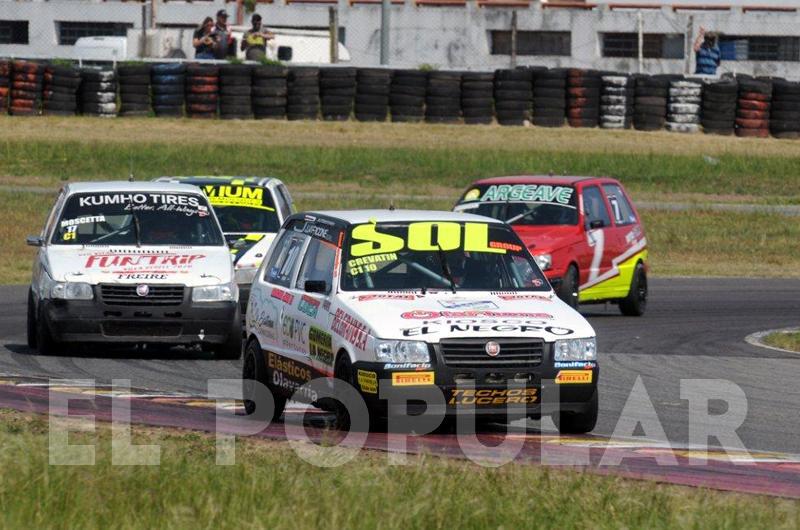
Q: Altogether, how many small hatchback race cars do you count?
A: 4